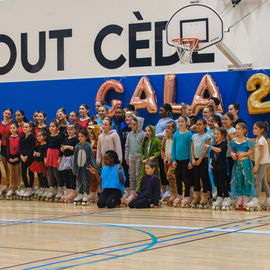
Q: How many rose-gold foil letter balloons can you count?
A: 4